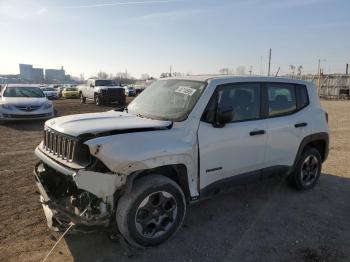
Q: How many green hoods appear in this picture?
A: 0